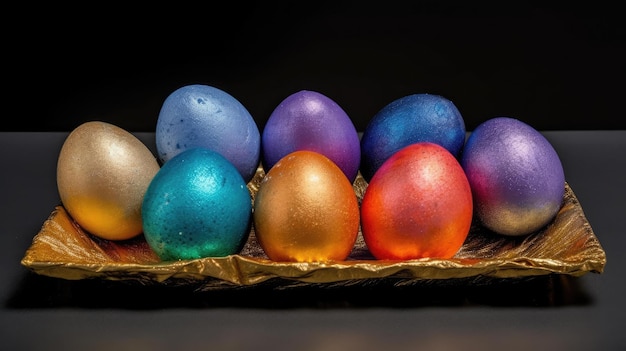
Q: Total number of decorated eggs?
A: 8